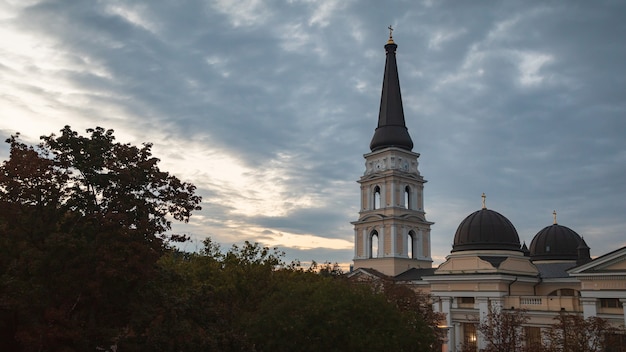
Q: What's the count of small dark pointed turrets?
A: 2